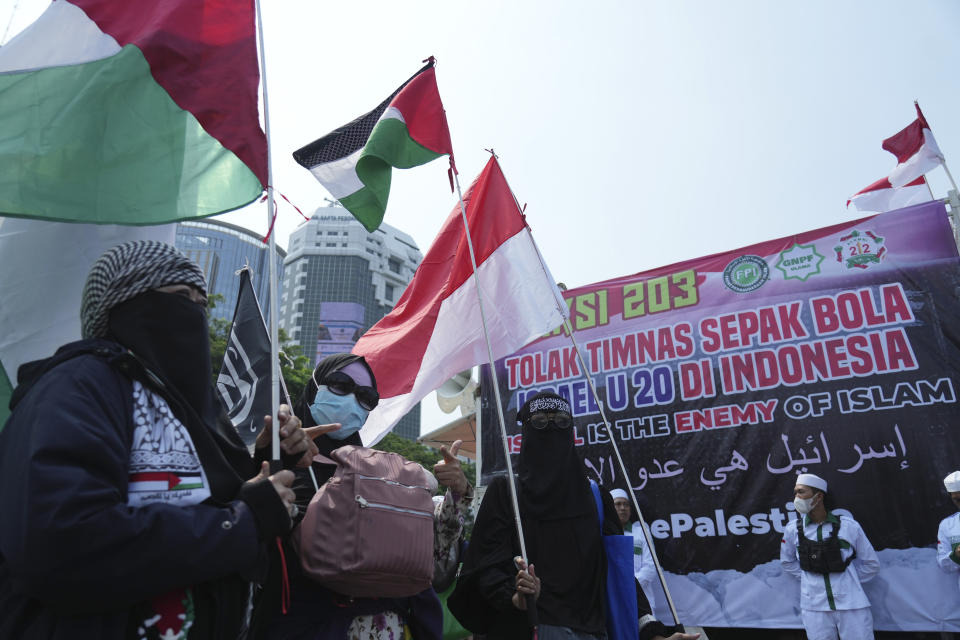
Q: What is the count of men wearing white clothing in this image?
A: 3